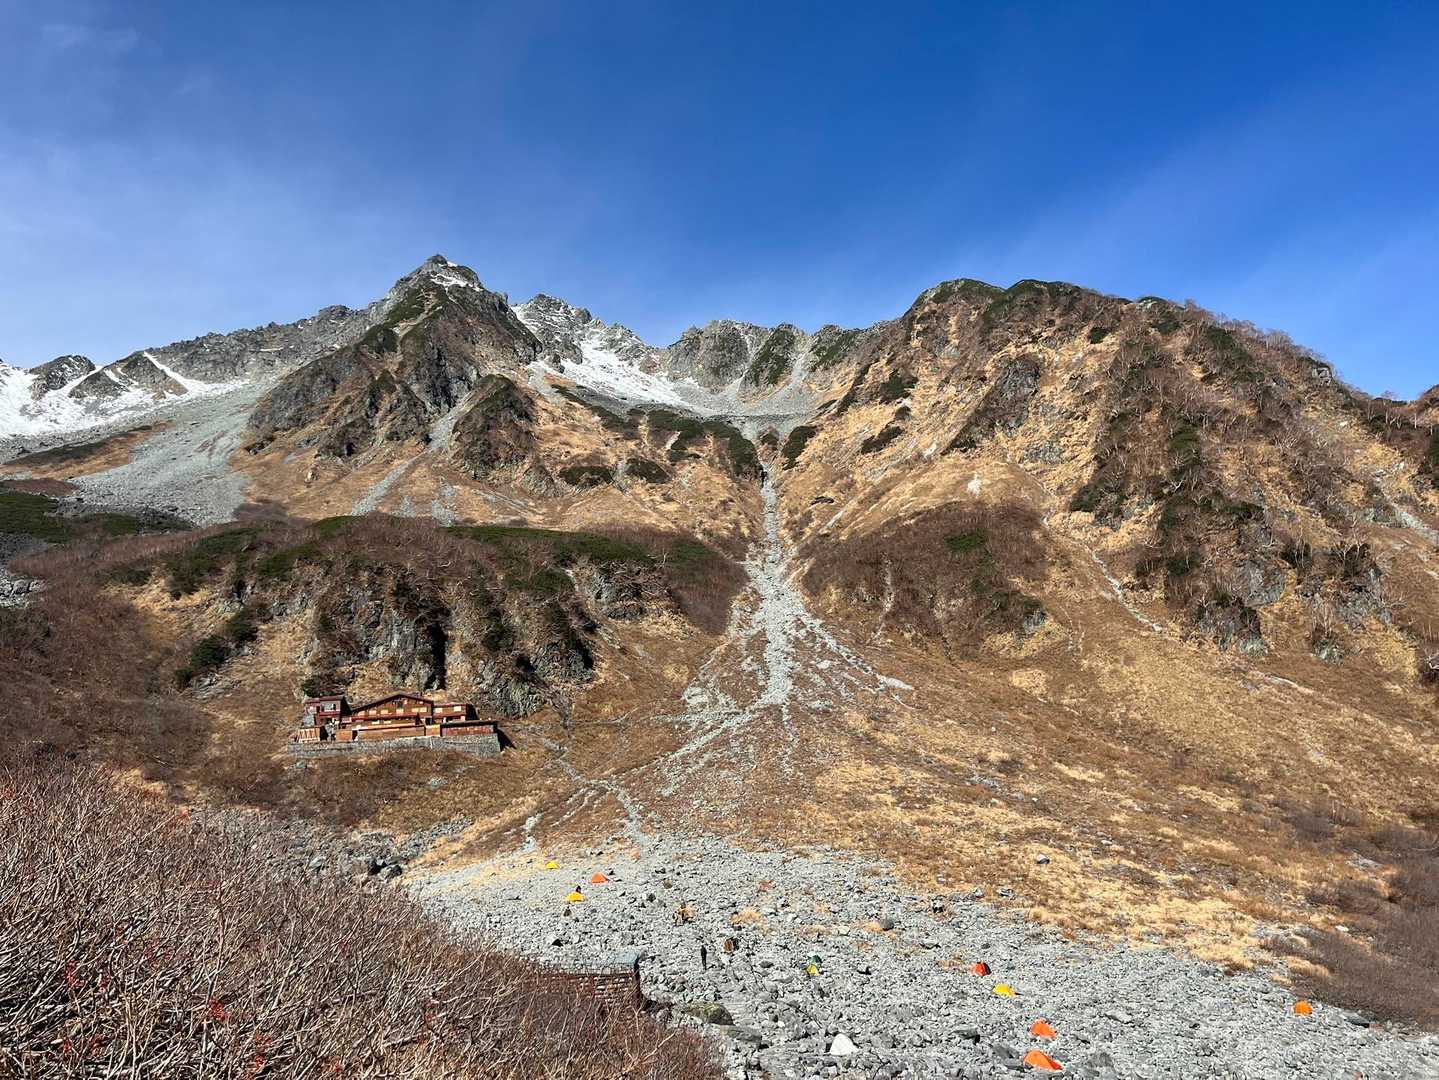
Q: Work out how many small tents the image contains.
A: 11